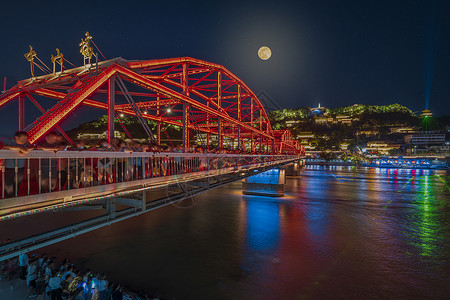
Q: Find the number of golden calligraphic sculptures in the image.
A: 3